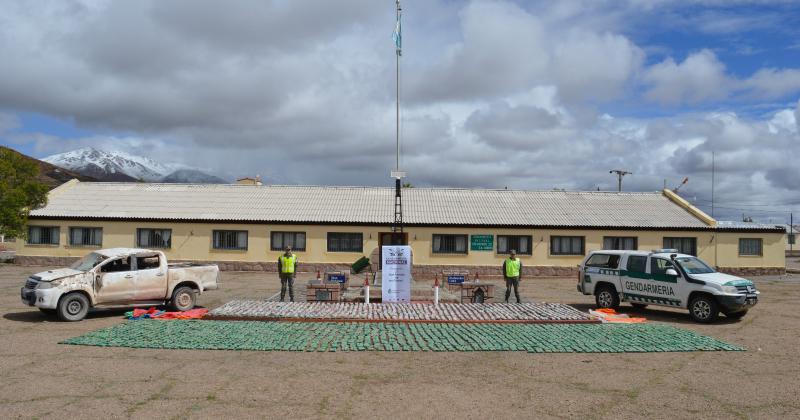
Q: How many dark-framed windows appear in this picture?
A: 12